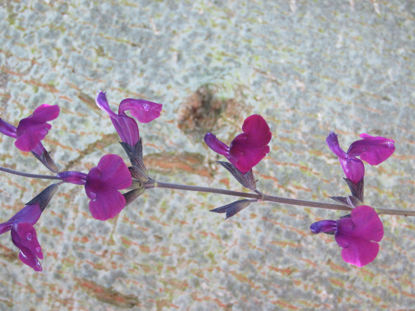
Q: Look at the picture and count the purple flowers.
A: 7